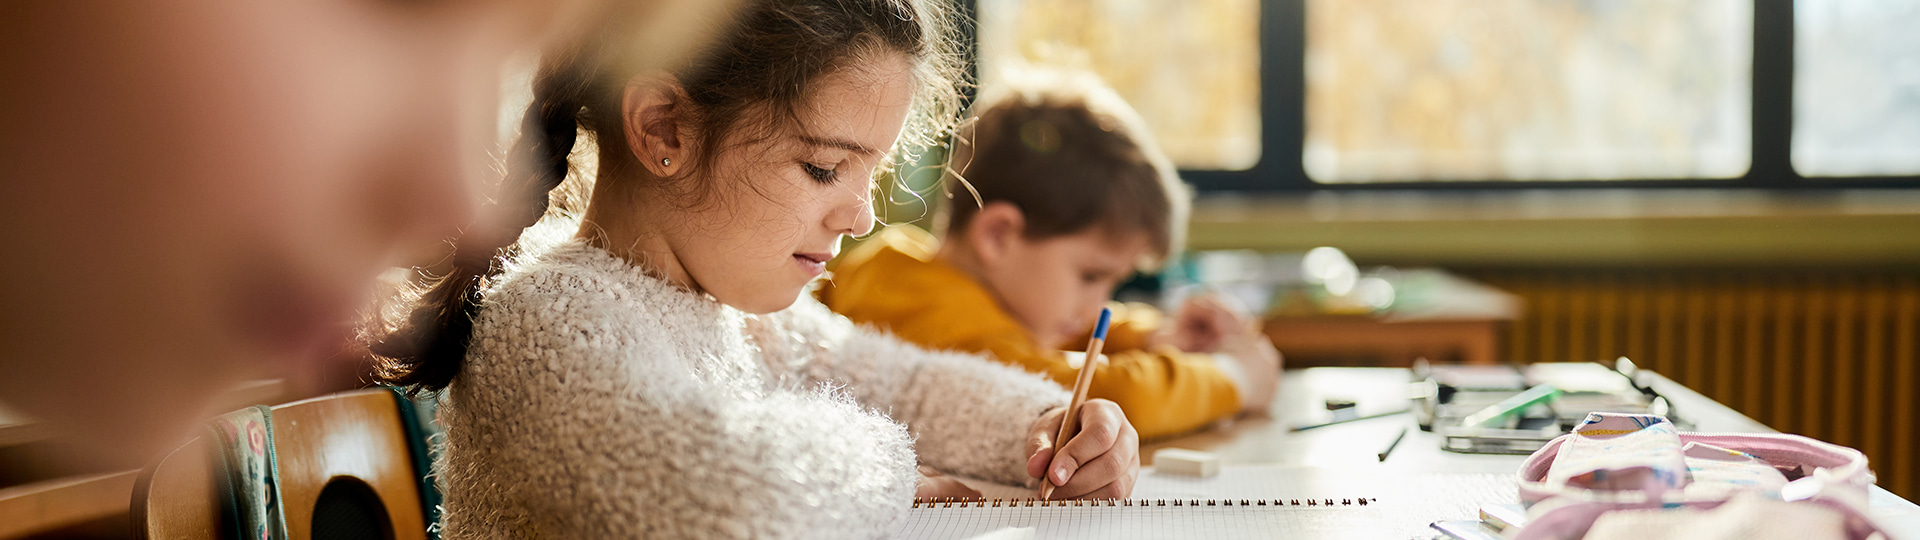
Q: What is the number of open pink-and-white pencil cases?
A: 1